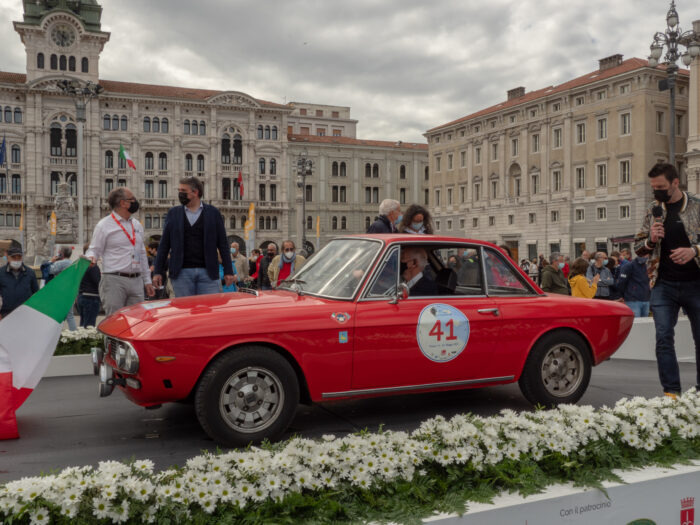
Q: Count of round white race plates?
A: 1